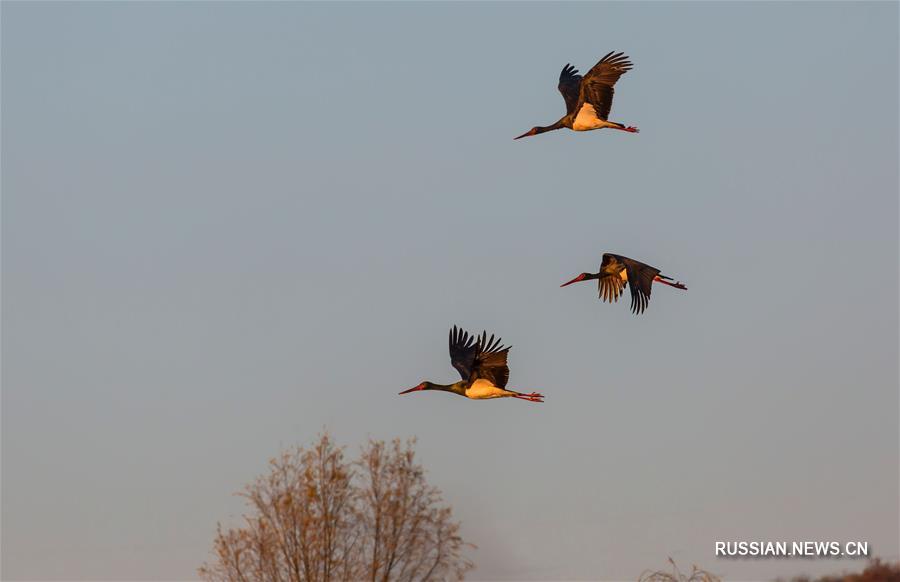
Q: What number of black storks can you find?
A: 3